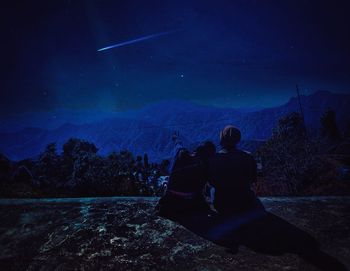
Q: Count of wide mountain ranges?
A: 1